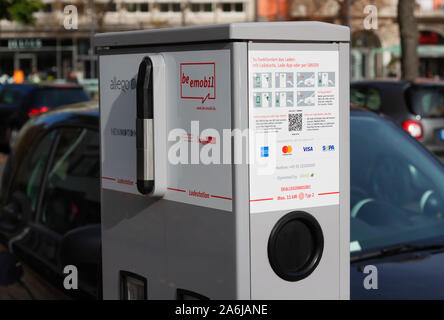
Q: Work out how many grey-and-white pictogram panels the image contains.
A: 7